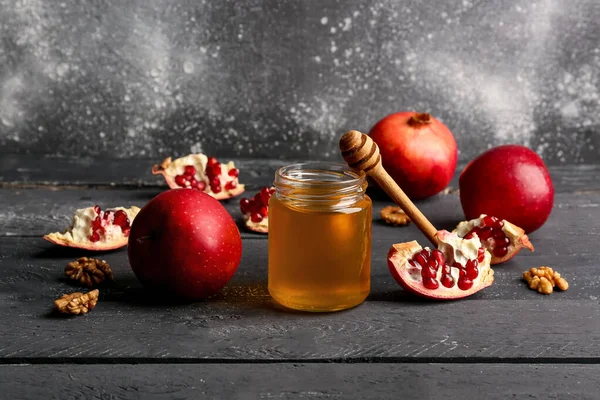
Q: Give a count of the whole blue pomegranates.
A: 0